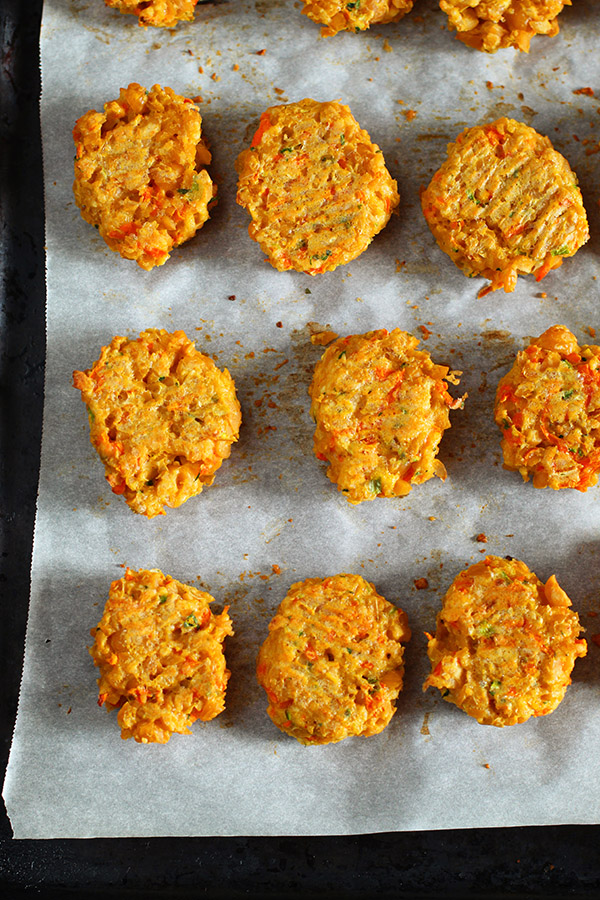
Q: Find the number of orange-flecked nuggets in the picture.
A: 12